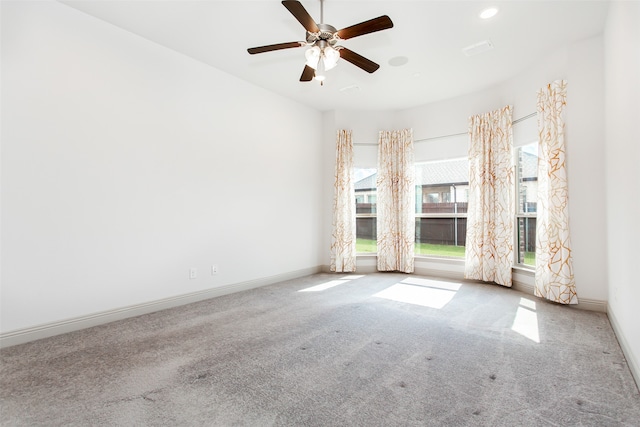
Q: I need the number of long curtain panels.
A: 4